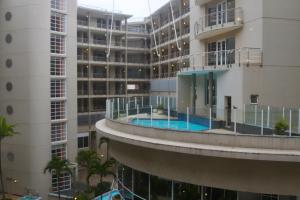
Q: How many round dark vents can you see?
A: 6